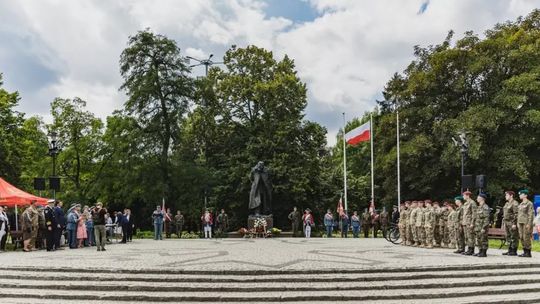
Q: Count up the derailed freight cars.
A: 0